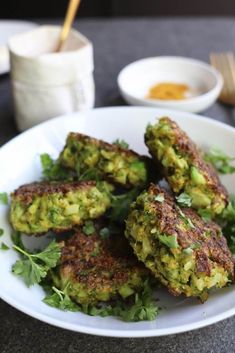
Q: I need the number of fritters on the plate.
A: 5